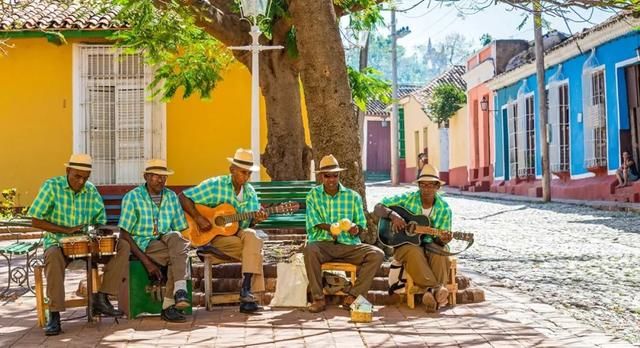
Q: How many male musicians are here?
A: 5